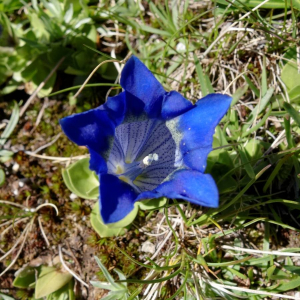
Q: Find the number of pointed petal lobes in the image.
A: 5